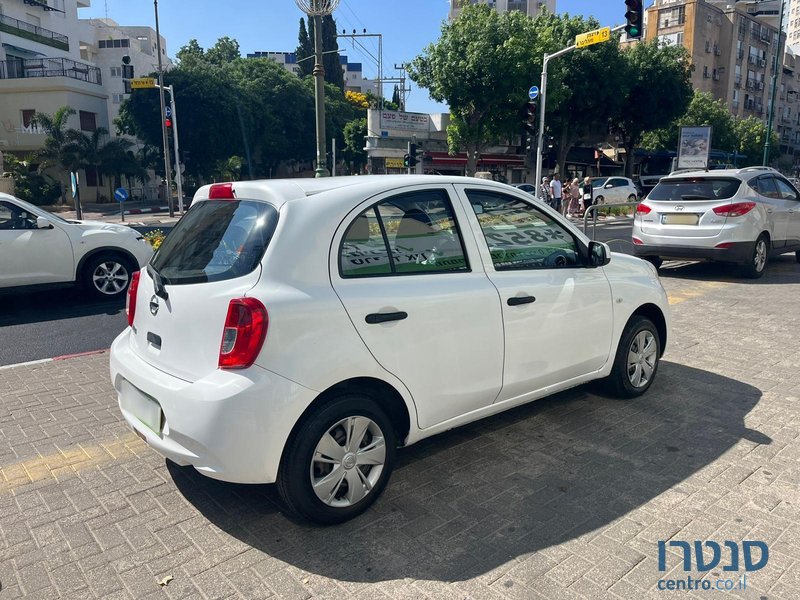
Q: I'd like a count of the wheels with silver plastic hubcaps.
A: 2